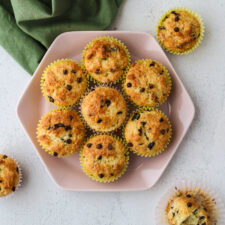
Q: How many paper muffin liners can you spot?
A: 10